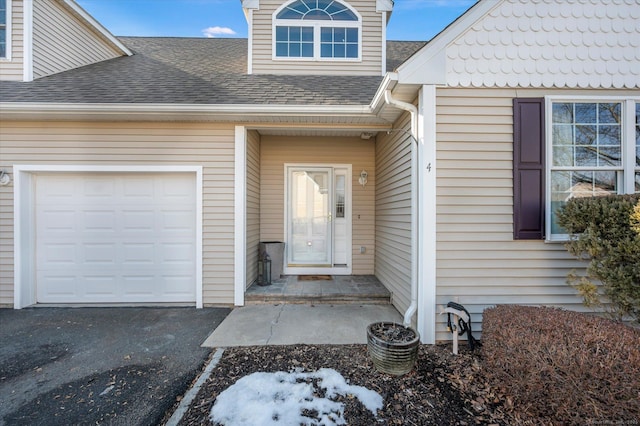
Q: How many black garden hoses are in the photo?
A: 1